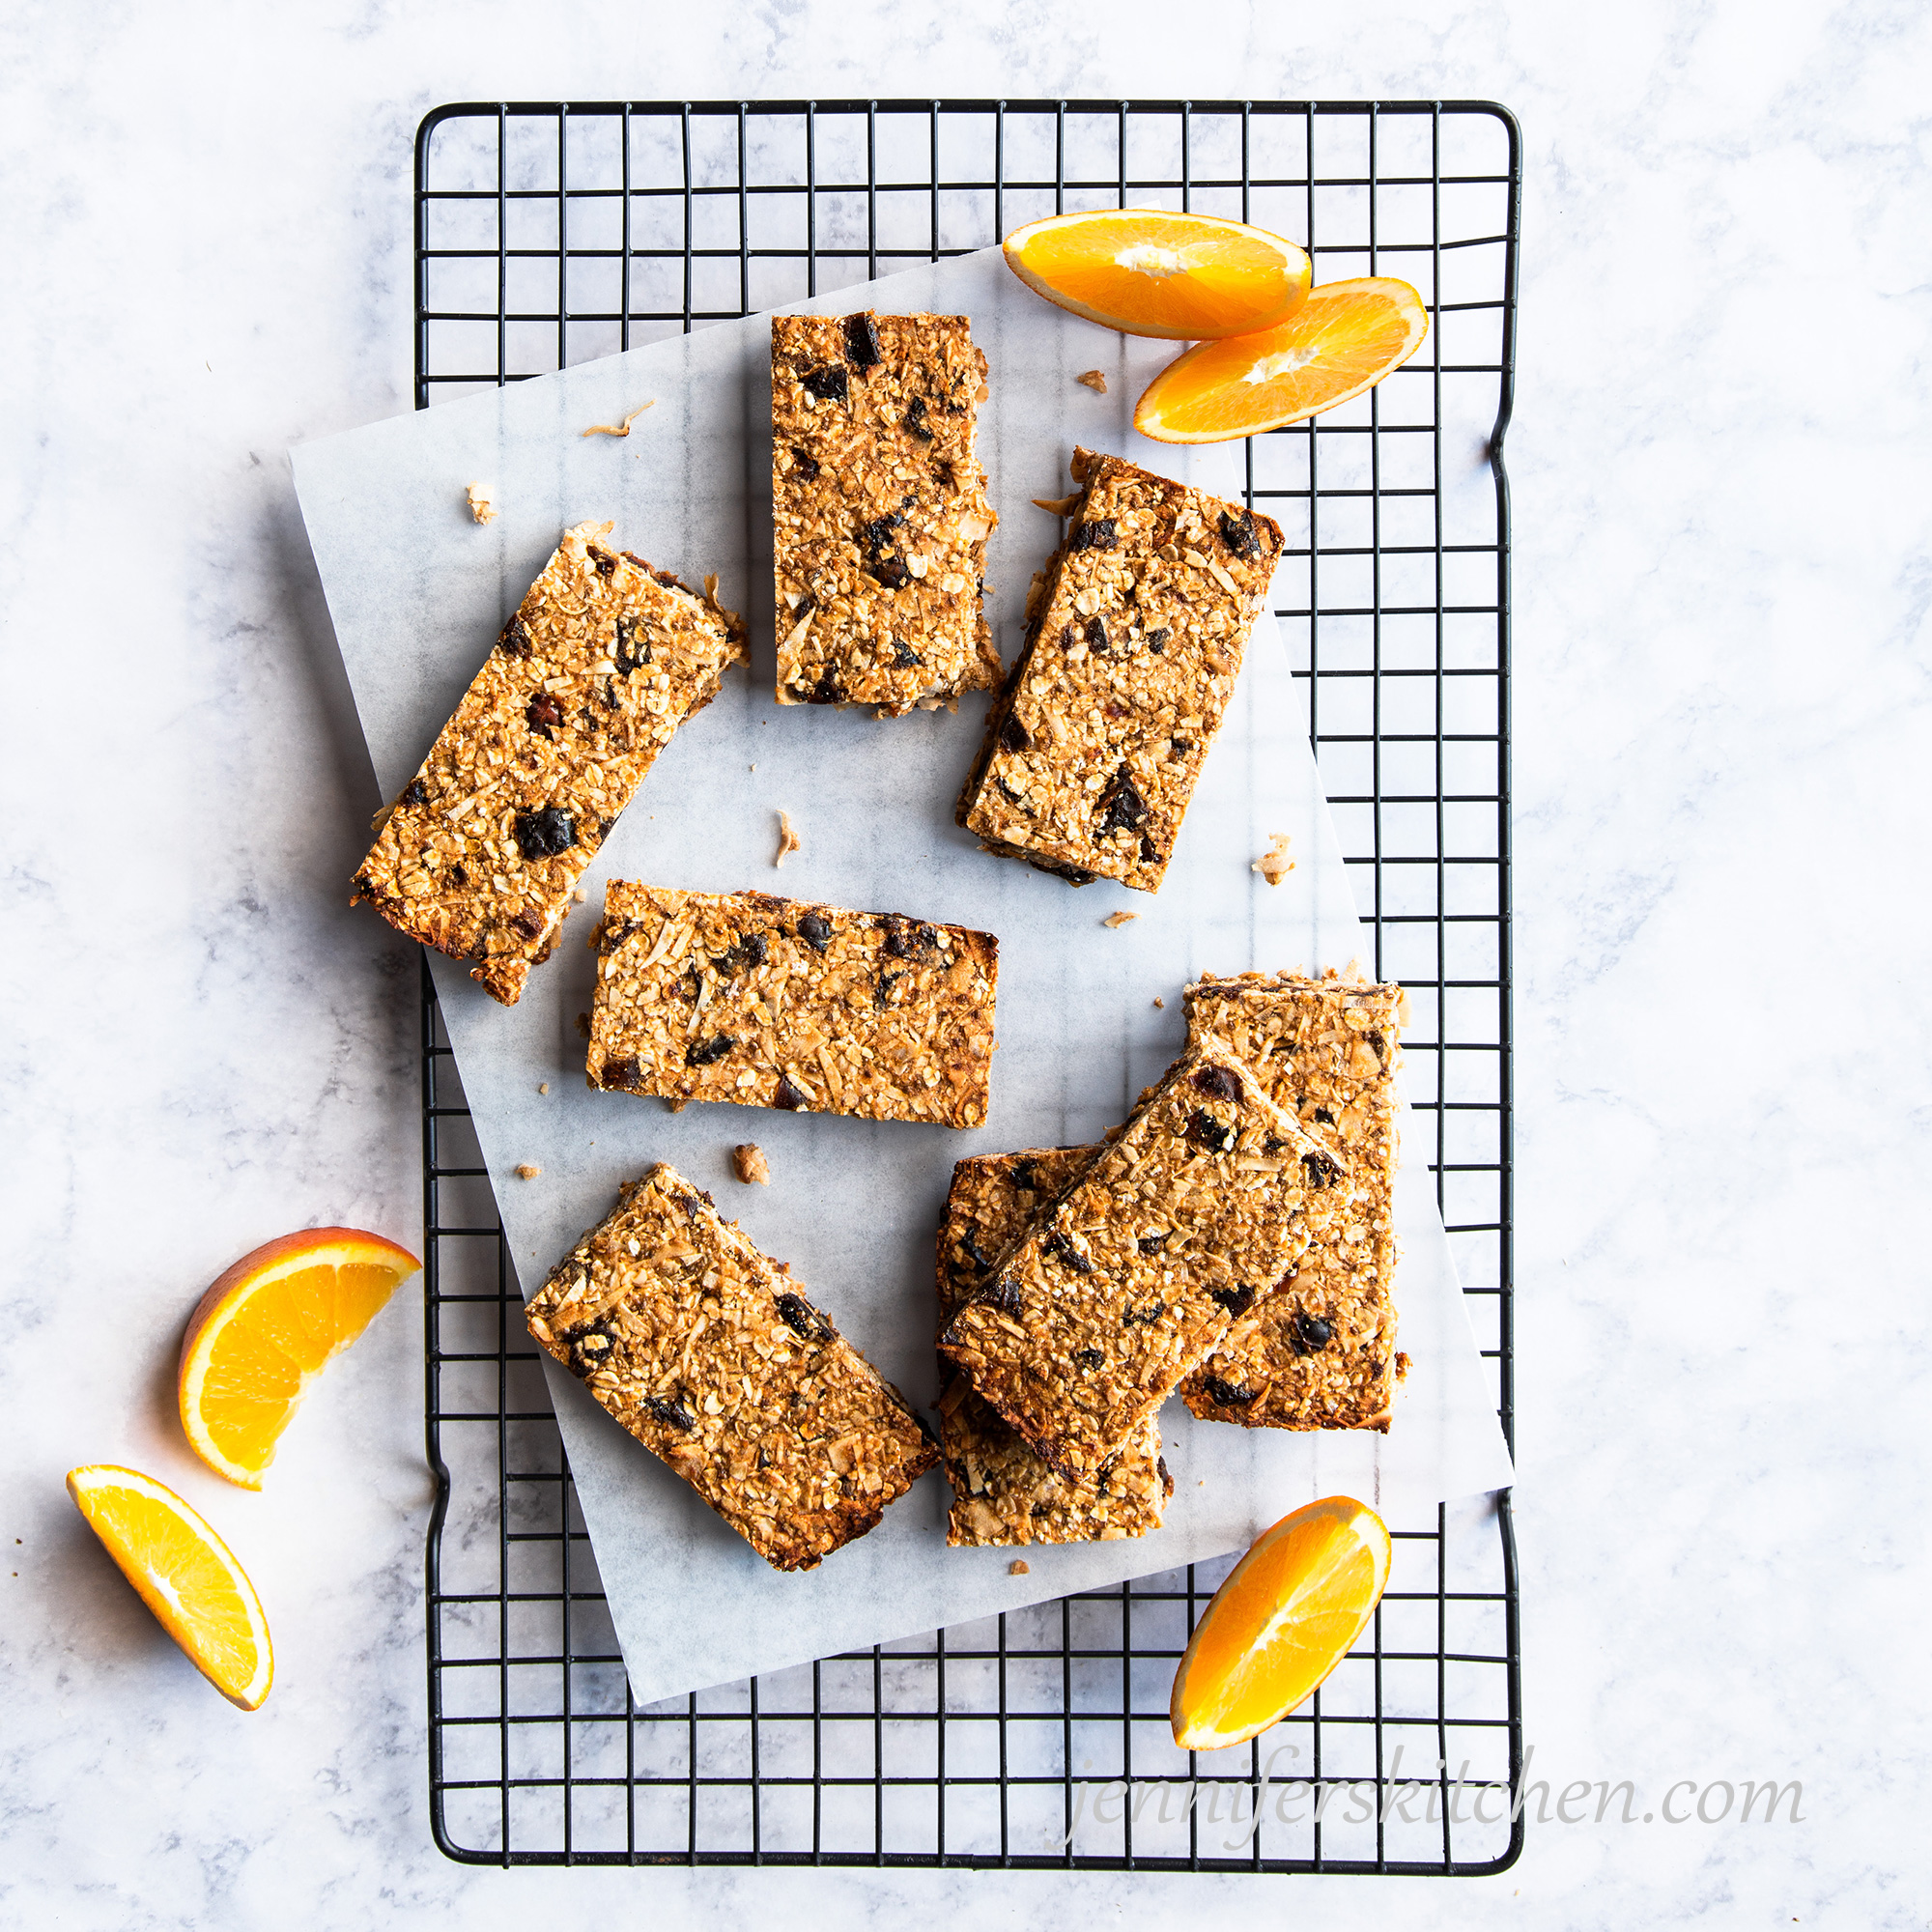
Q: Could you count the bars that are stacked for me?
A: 3